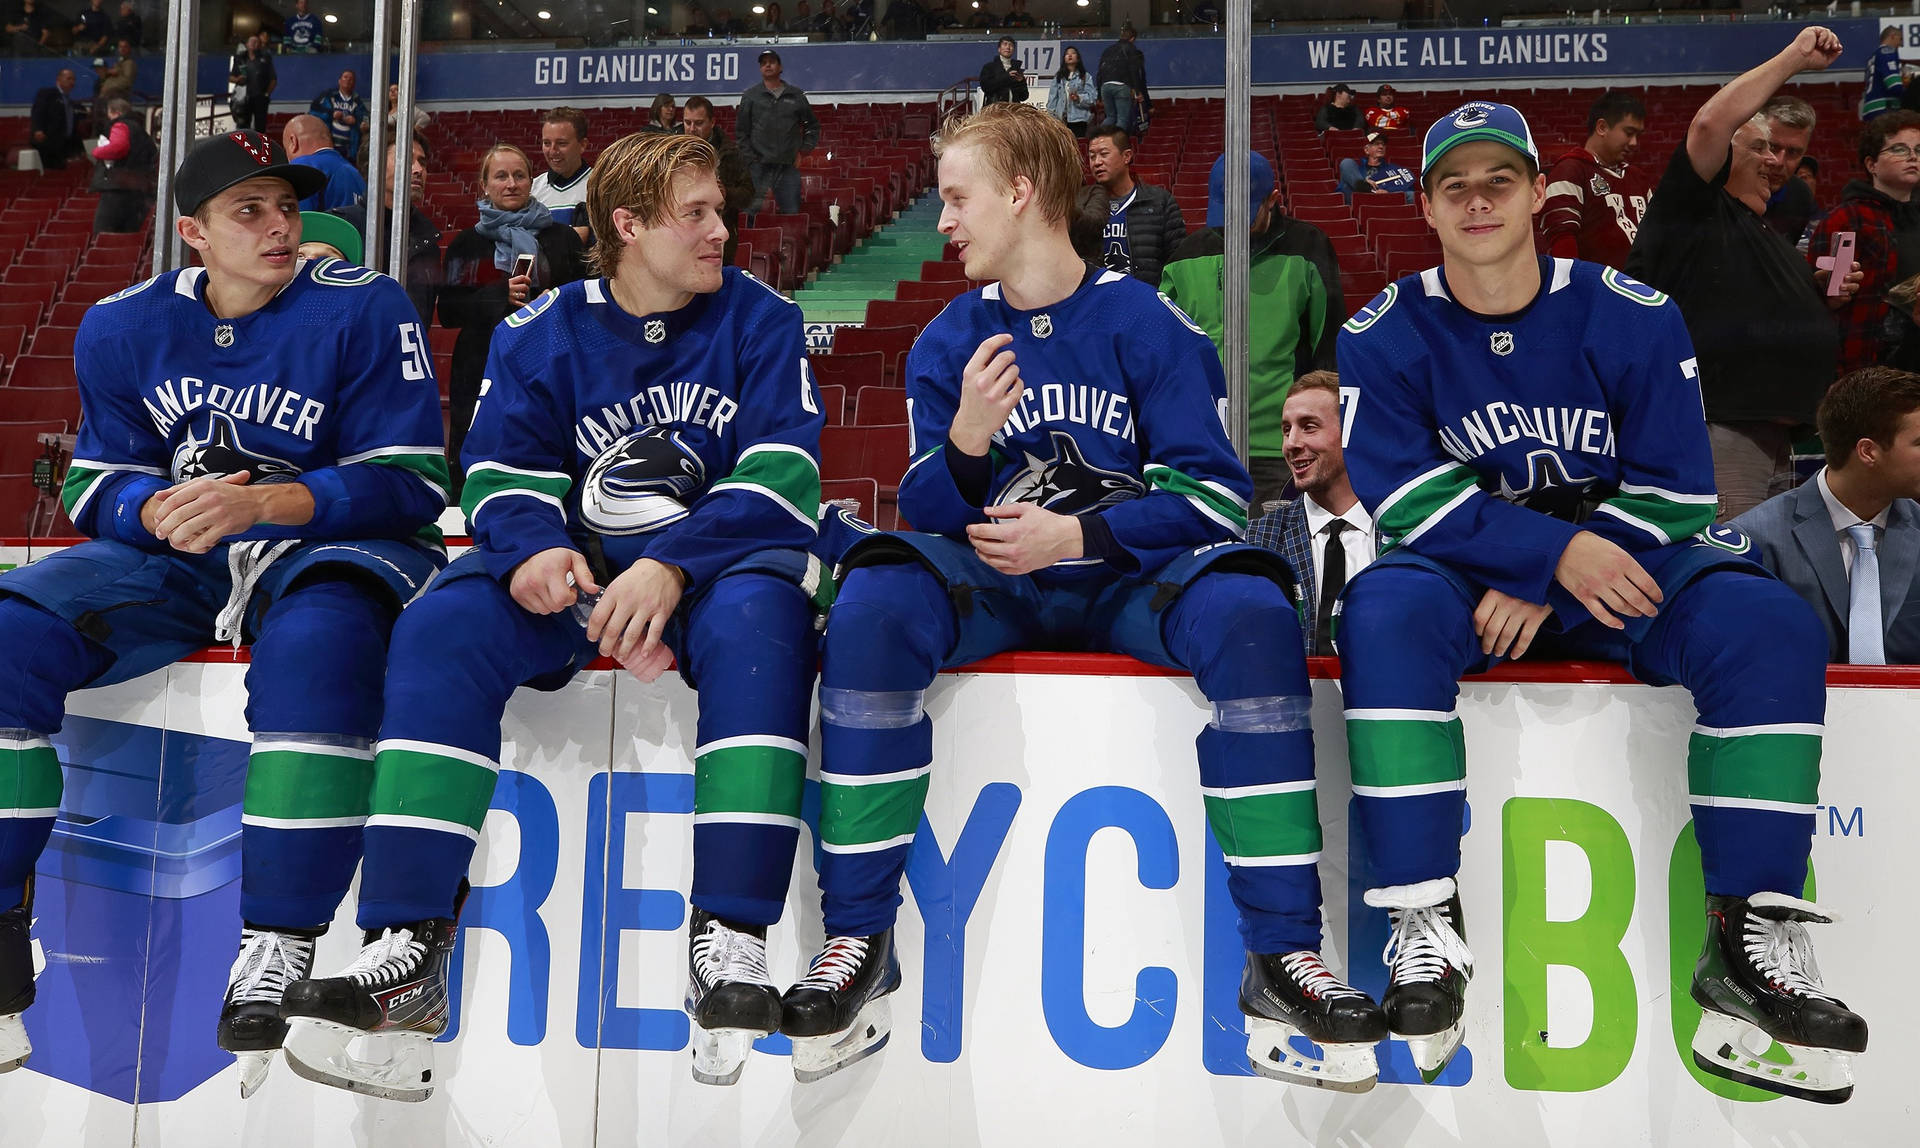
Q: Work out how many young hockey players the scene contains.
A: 4